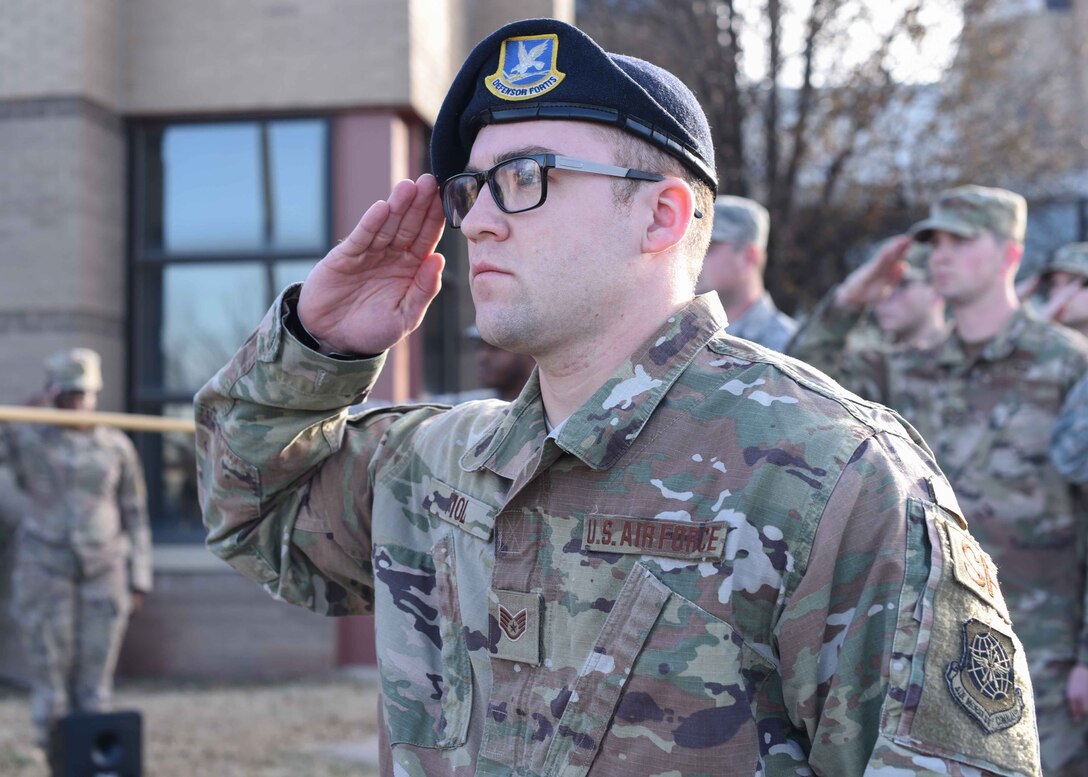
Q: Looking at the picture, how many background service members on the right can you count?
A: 4